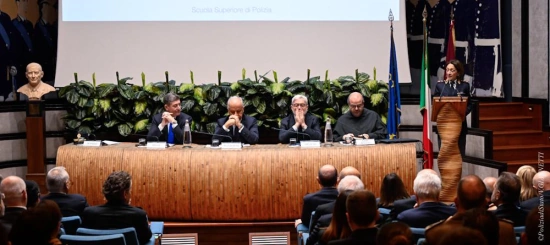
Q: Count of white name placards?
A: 5